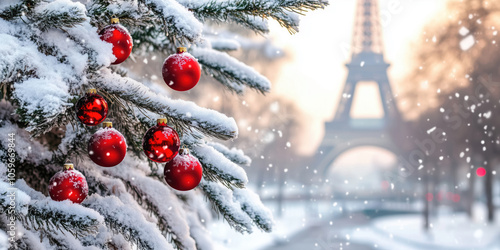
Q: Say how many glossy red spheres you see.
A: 7